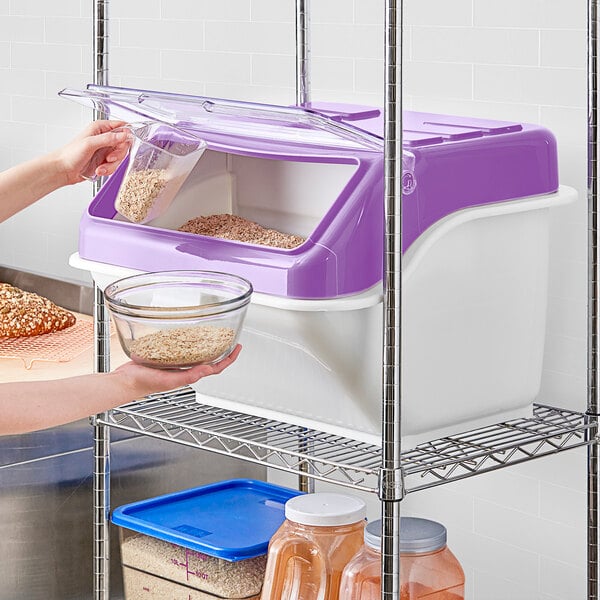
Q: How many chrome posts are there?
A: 4